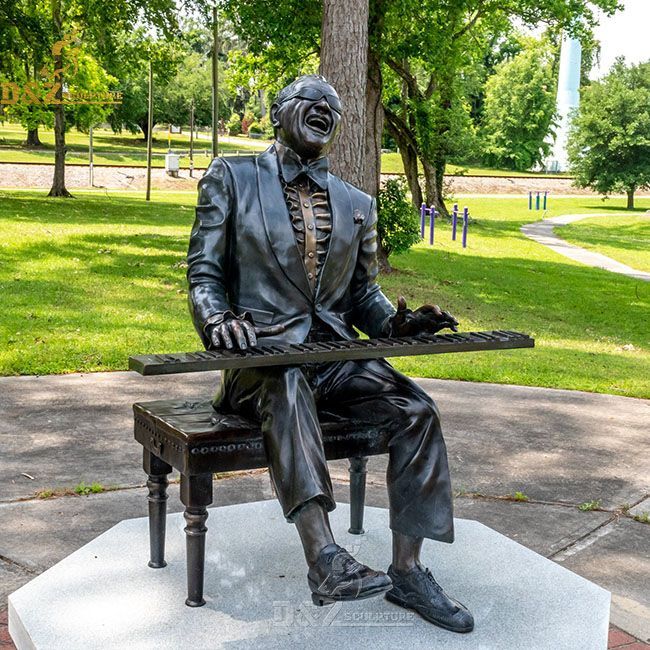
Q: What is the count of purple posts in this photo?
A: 4